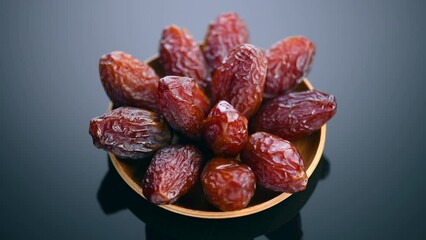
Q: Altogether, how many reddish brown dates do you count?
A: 12